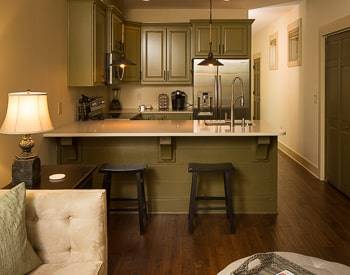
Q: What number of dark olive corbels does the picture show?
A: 3